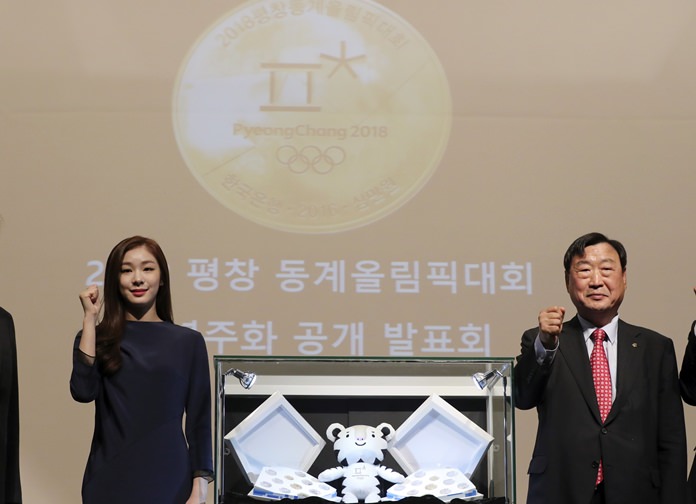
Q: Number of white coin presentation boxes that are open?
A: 2